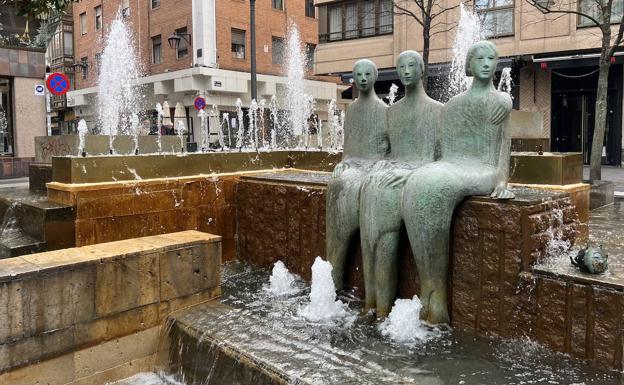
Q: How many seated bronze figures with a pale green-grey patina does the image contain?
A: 3